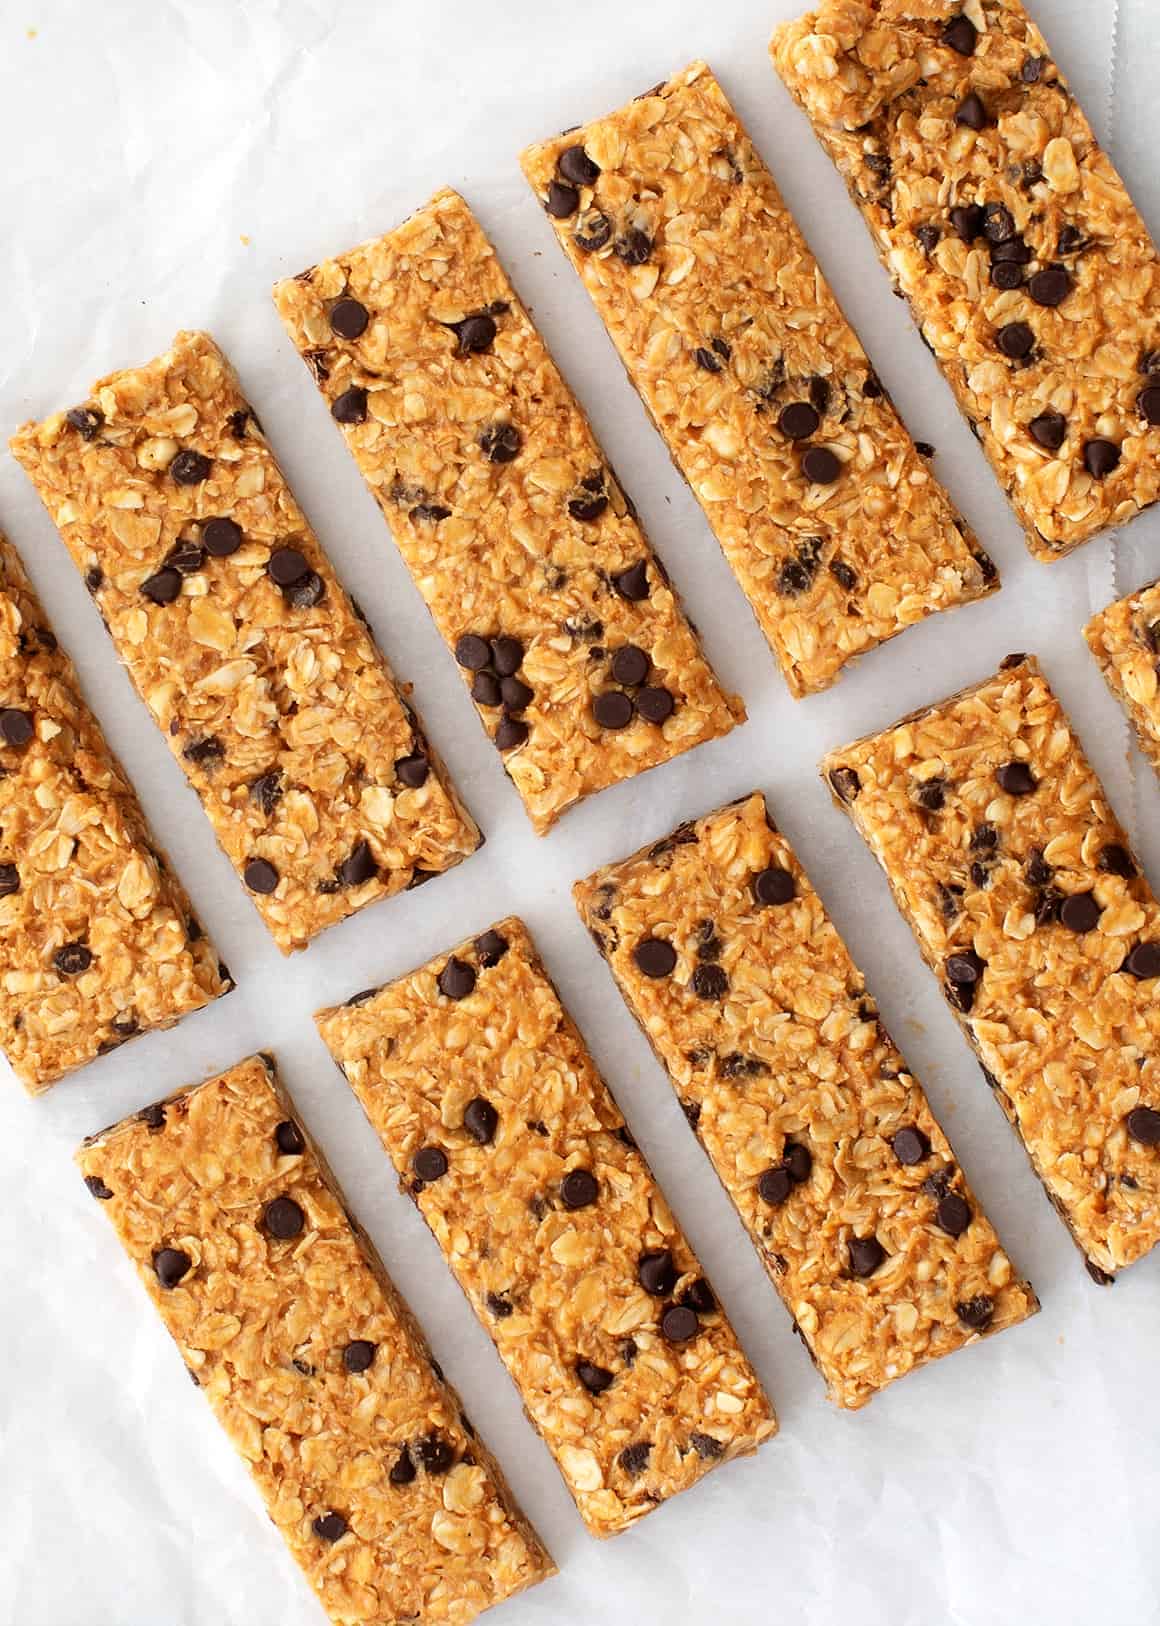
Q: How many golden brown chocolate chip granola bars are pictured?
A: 10